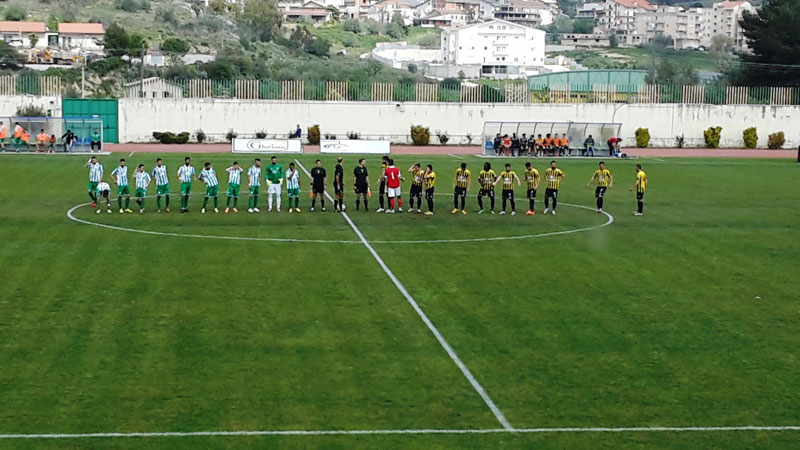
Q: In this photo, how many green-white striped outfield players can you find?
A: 10